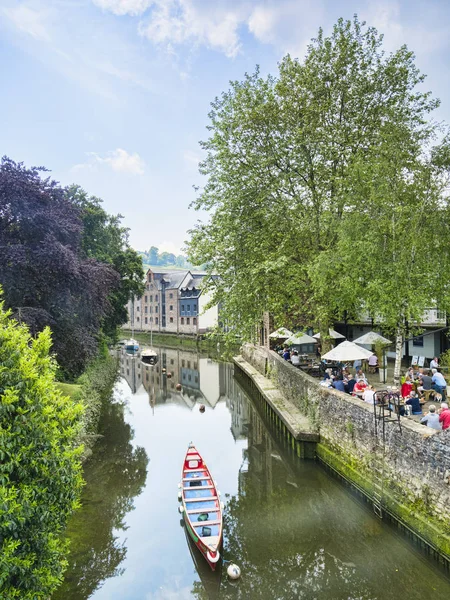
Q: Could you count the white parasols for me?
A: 5